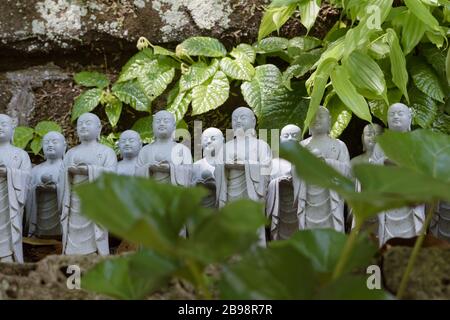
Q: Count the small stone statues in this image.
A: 11